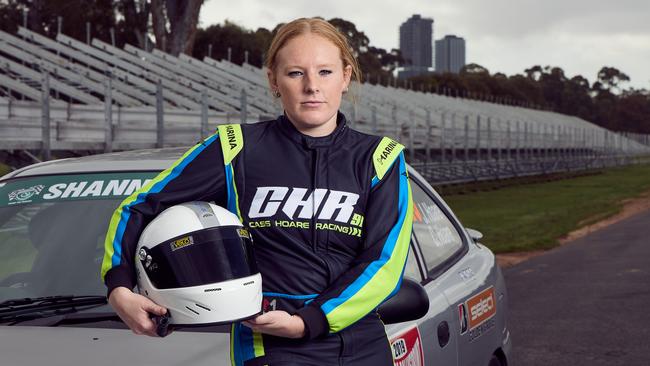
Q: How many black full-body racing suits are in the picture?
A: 1